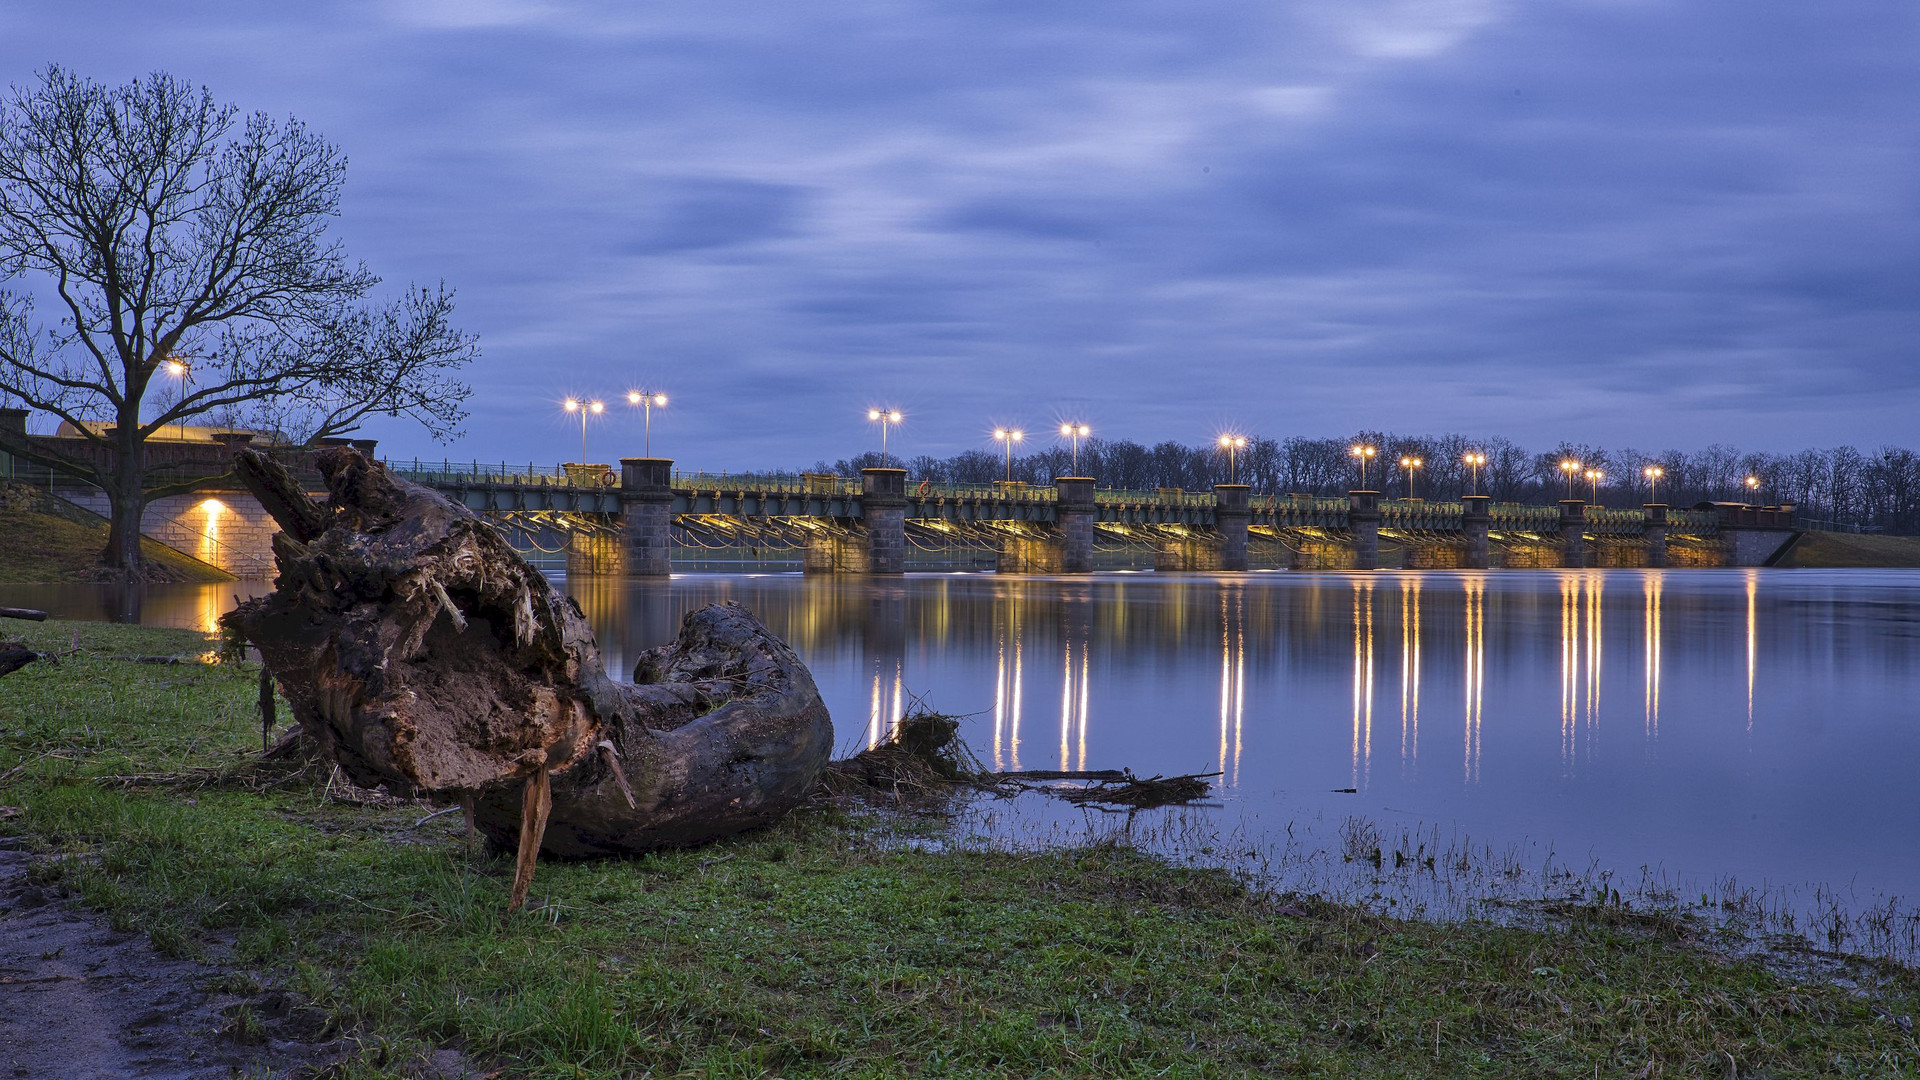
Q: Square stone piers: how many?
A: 8